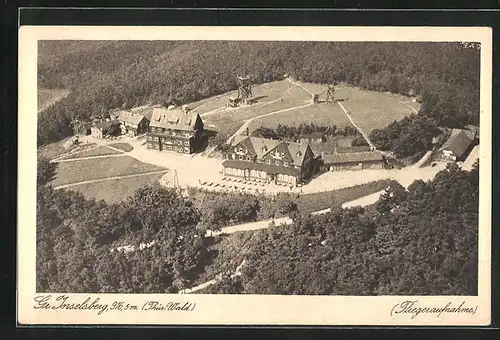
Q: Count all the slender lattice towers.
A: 2